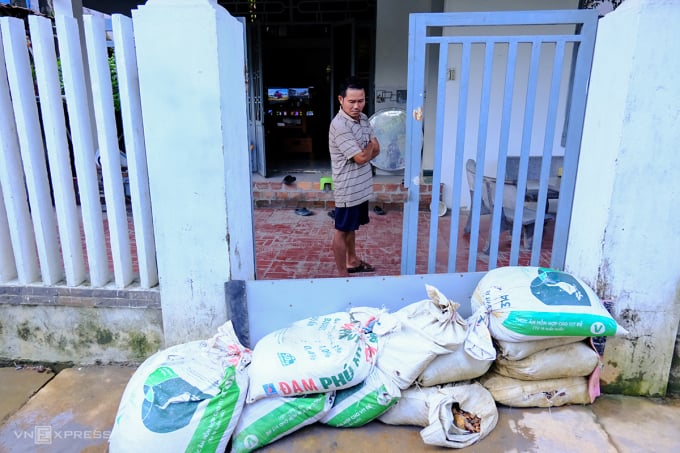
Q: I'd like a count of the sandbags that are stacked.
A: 11